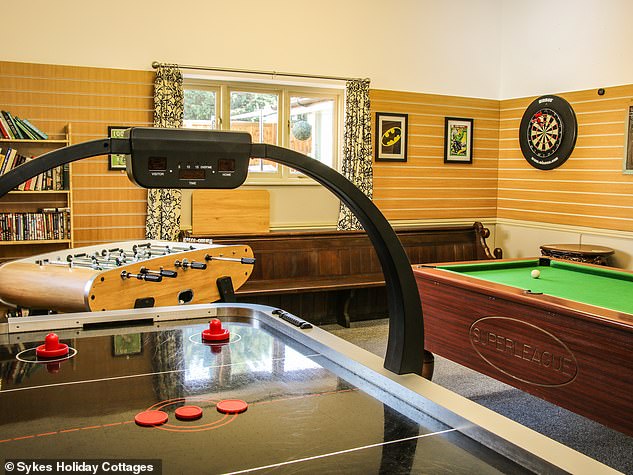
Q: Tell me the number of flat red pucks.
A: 3